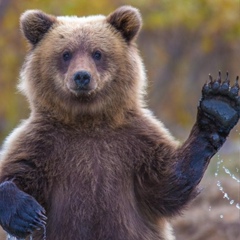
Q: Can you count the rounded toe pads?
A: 5